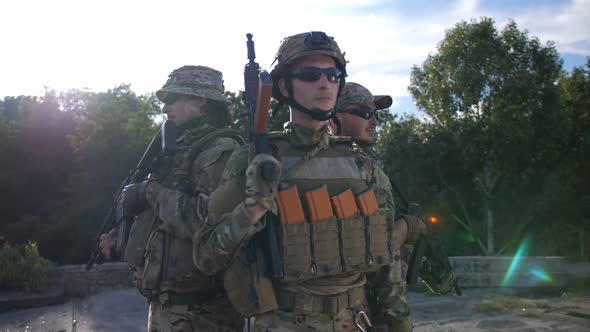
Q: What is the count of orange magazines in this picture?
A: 5